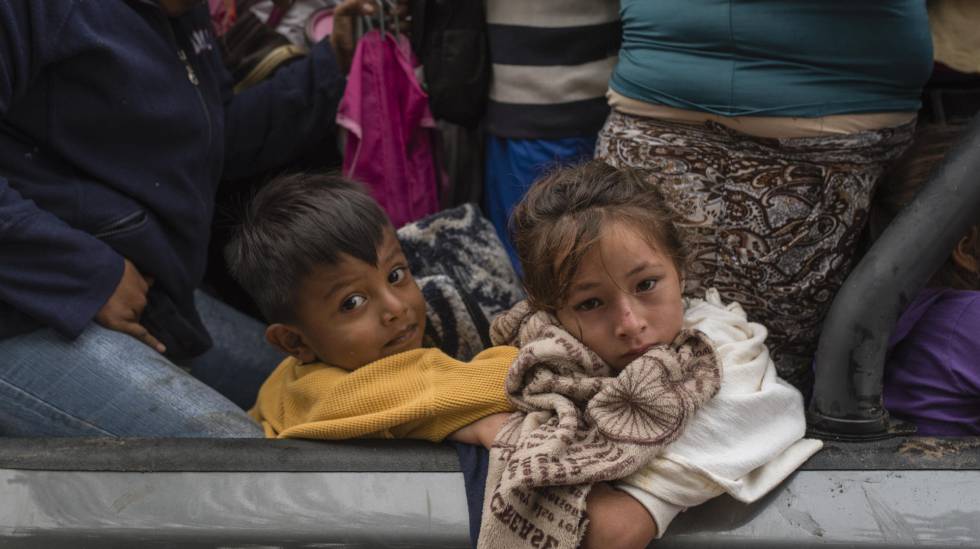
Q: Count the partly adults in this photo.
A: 3